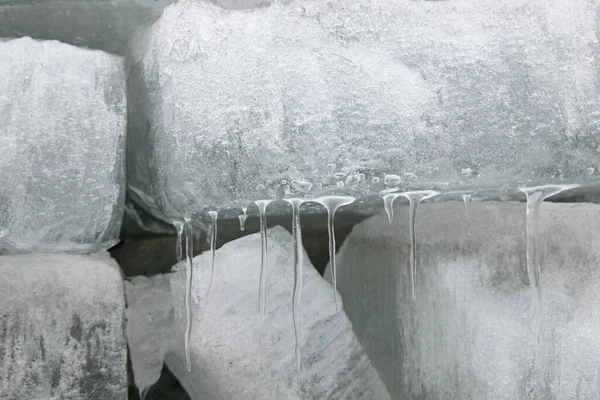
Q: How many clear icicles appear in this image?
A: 11